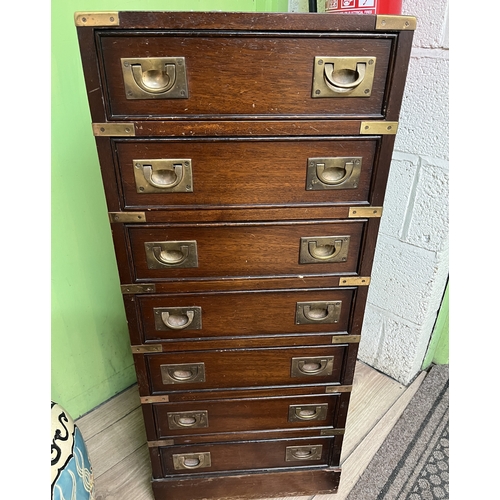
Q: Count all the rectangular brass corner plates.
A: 14